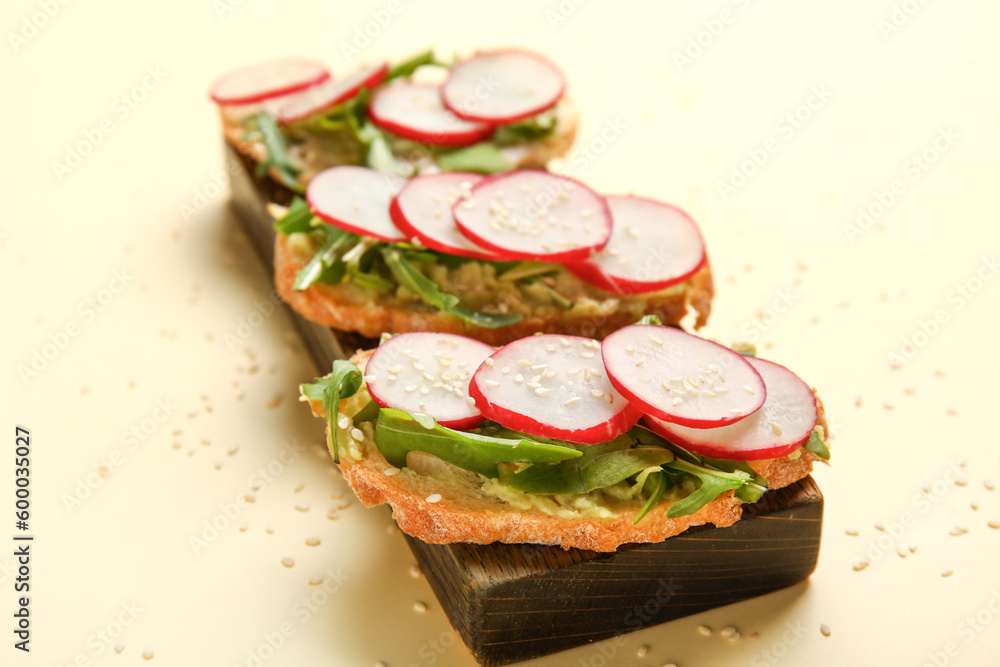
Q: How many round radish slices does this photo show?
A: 12